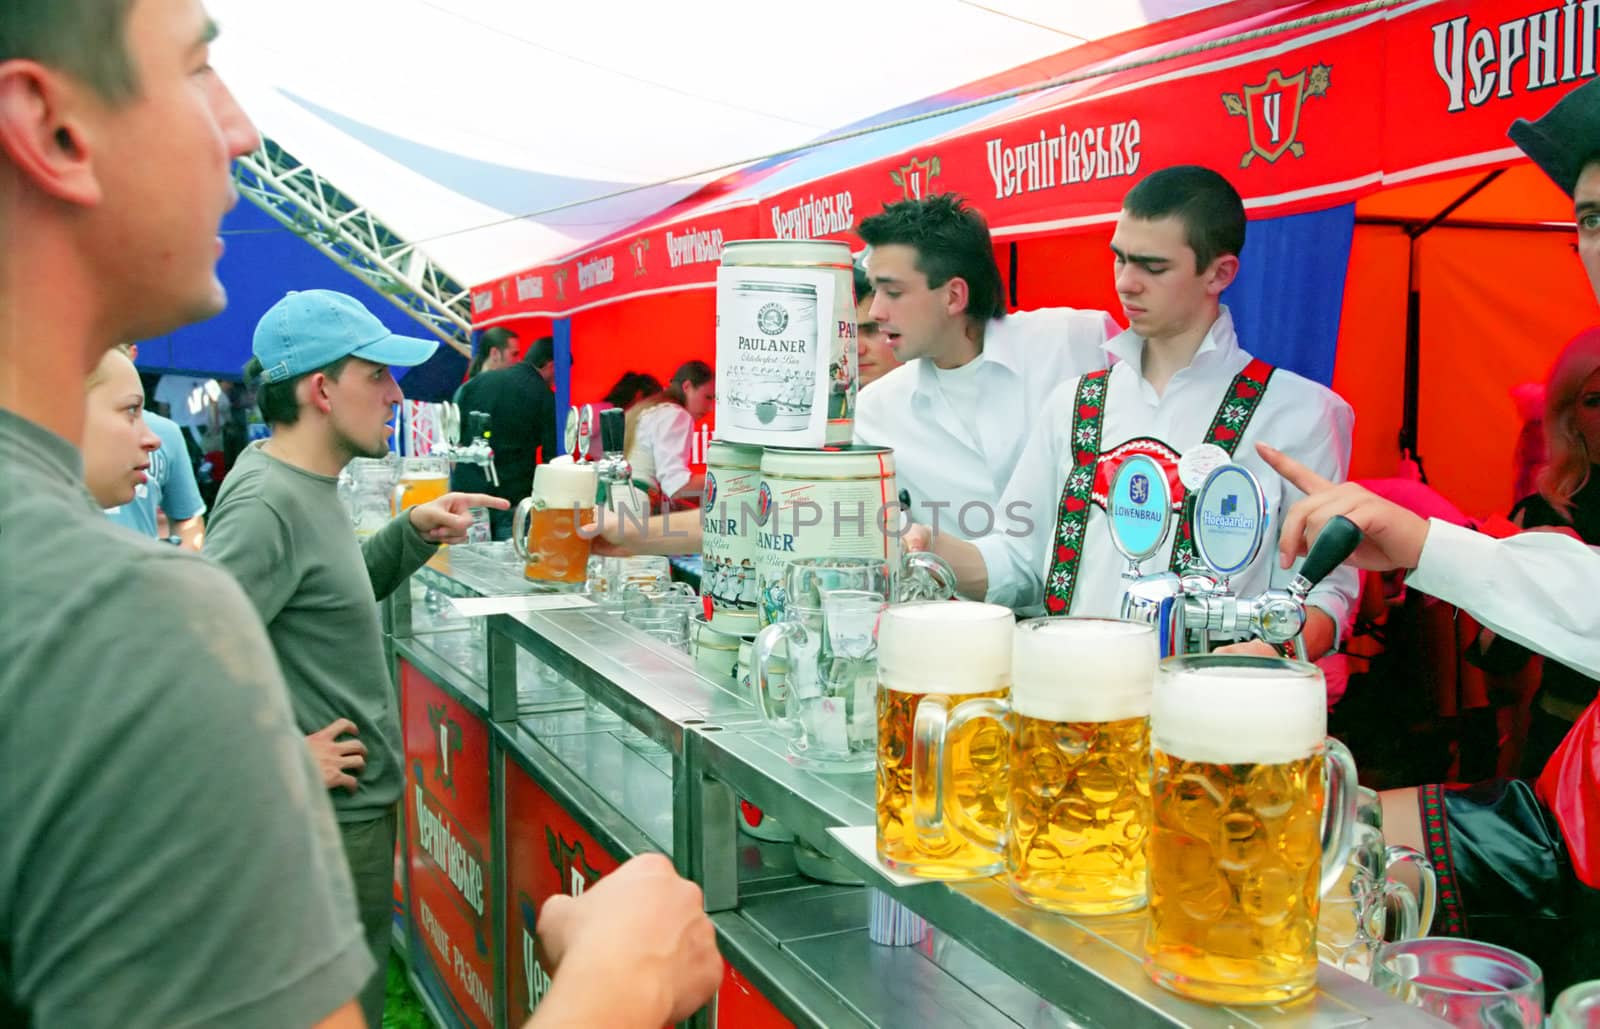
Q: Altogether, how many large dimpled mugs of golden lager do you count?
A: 3